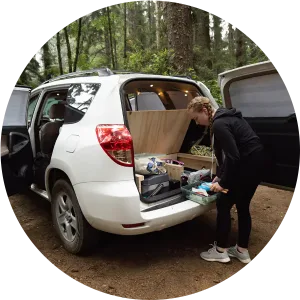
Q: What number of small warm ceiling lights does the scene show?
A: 5